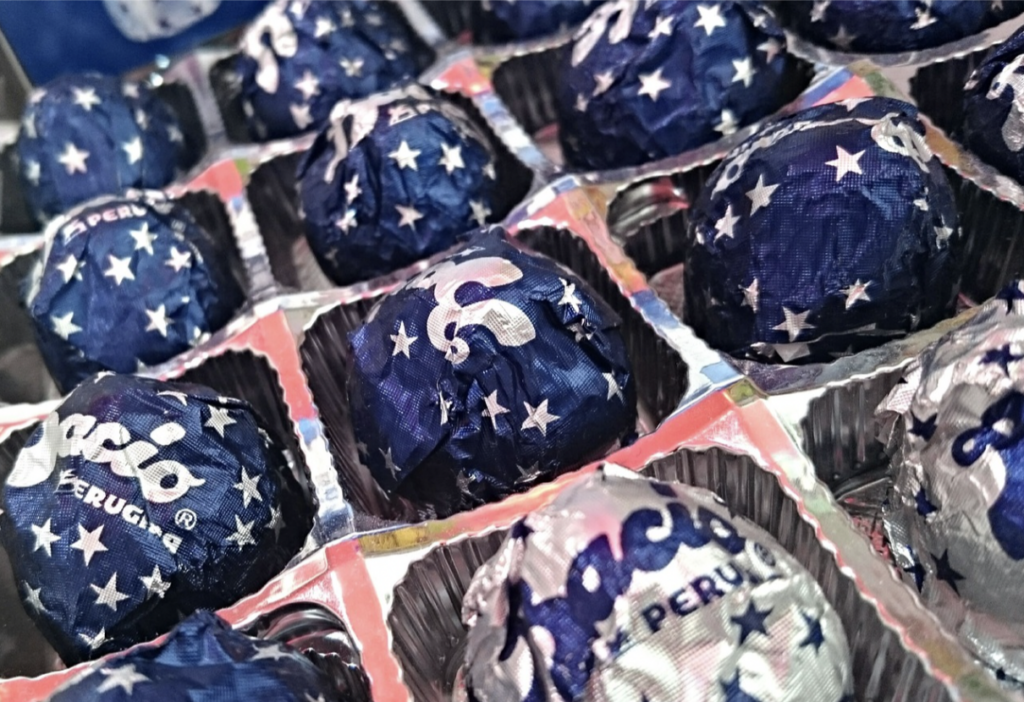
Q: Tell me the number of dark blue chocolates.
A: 12